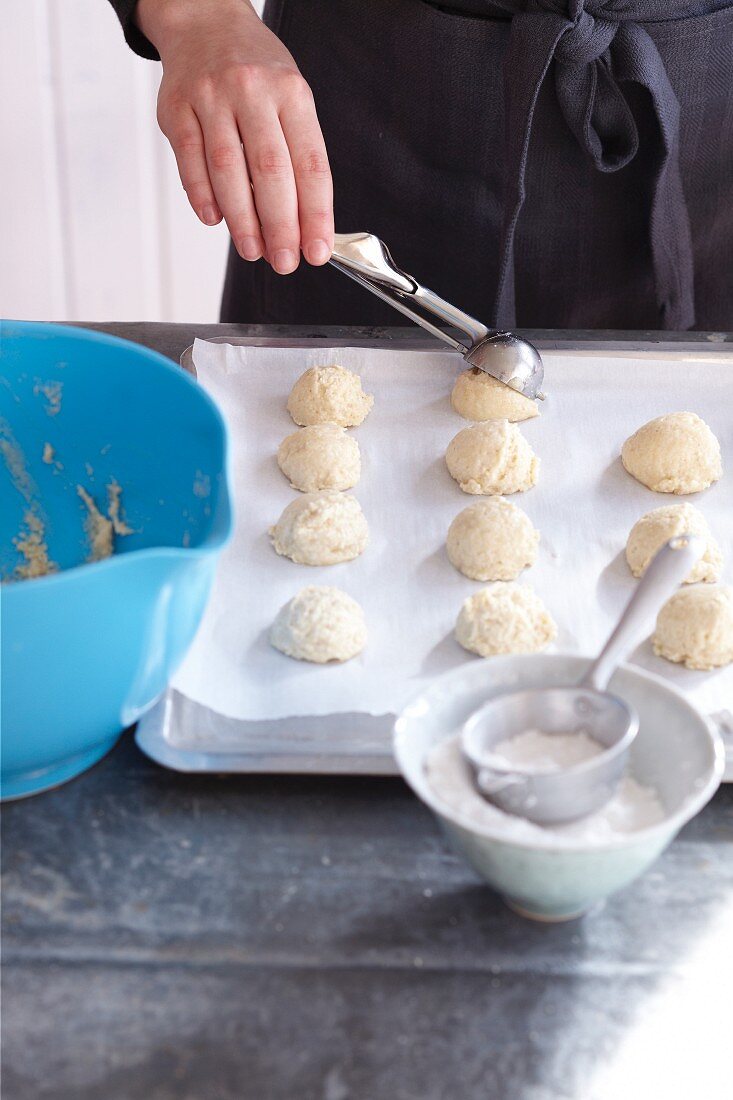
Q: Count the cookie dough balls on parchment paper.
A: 11